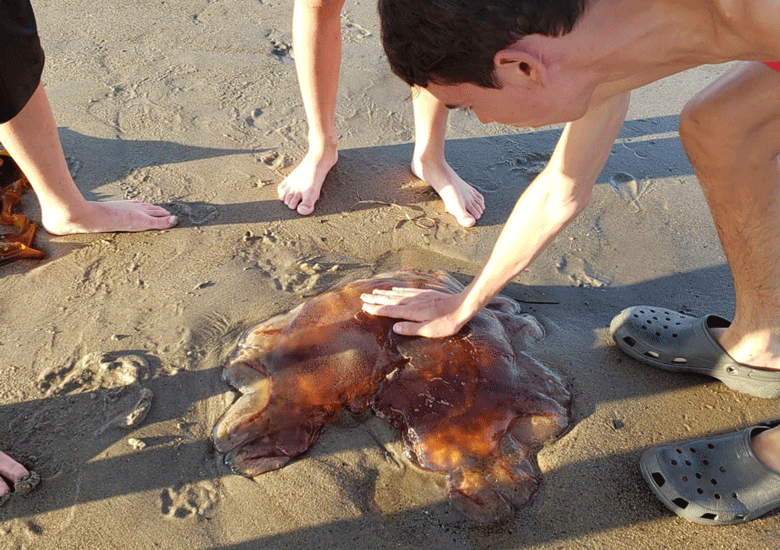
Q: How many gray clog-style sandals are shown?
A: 2